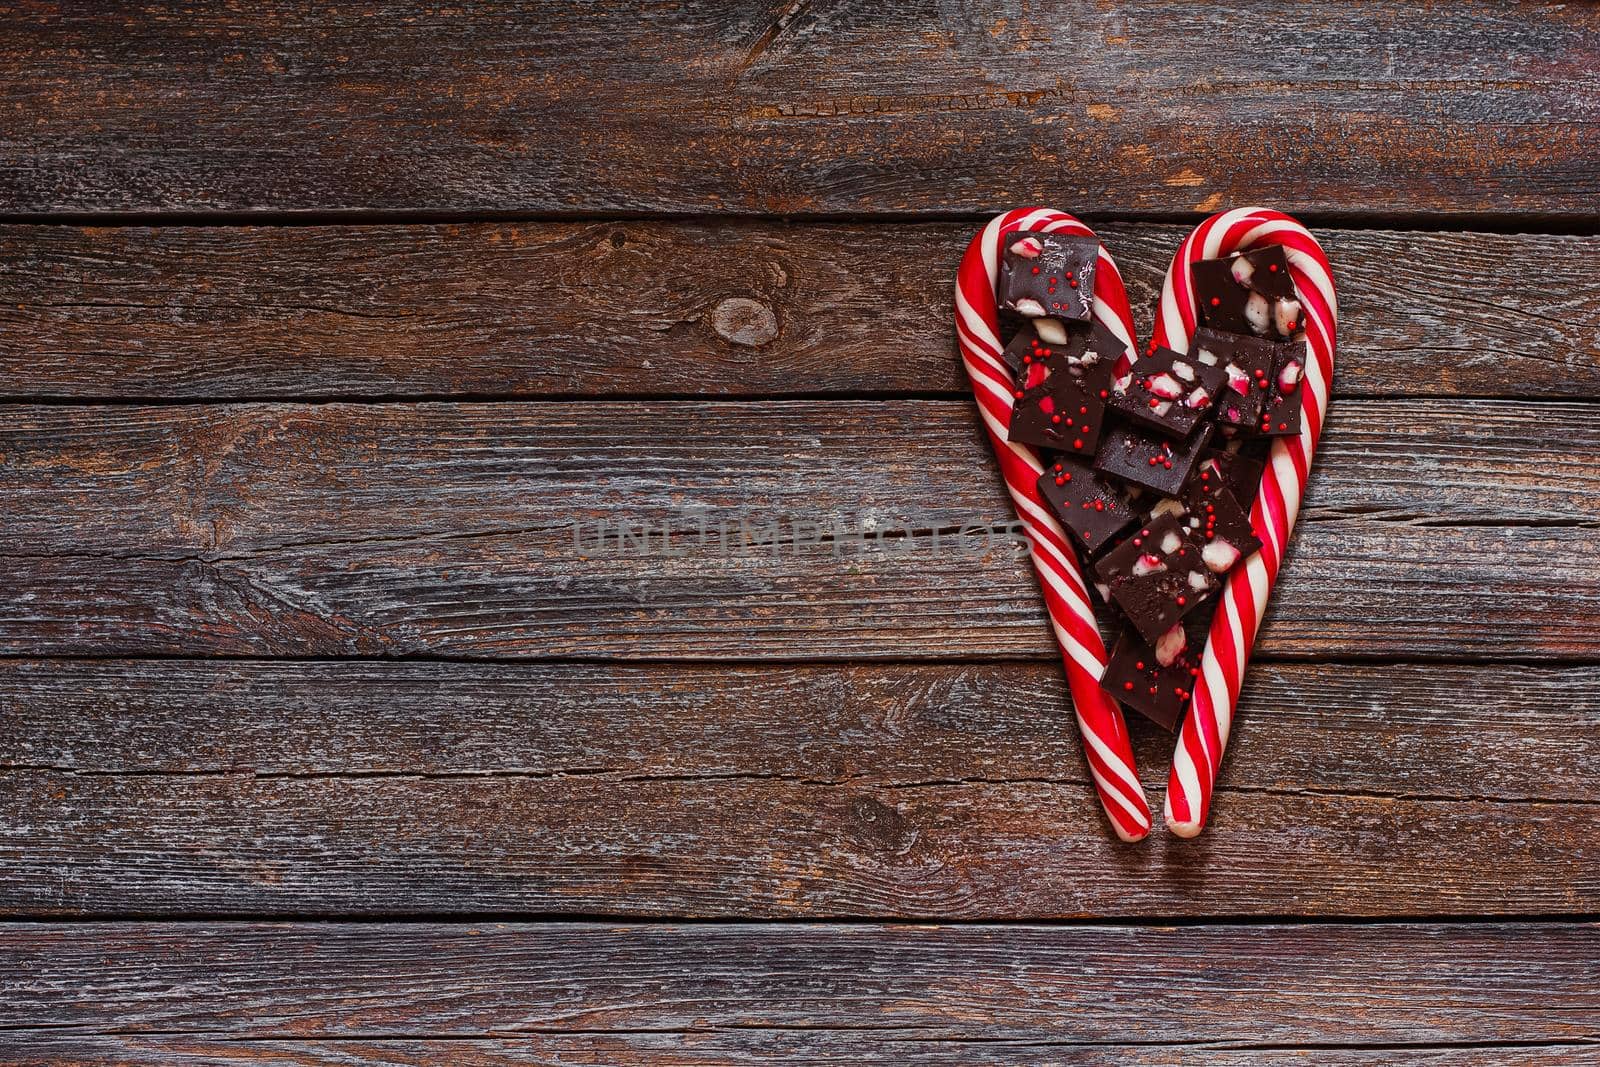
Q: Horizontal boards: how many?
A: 5